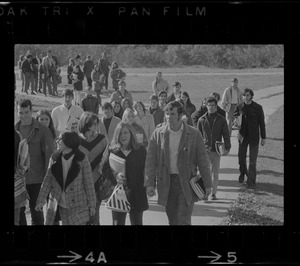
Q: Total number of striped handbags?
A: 1